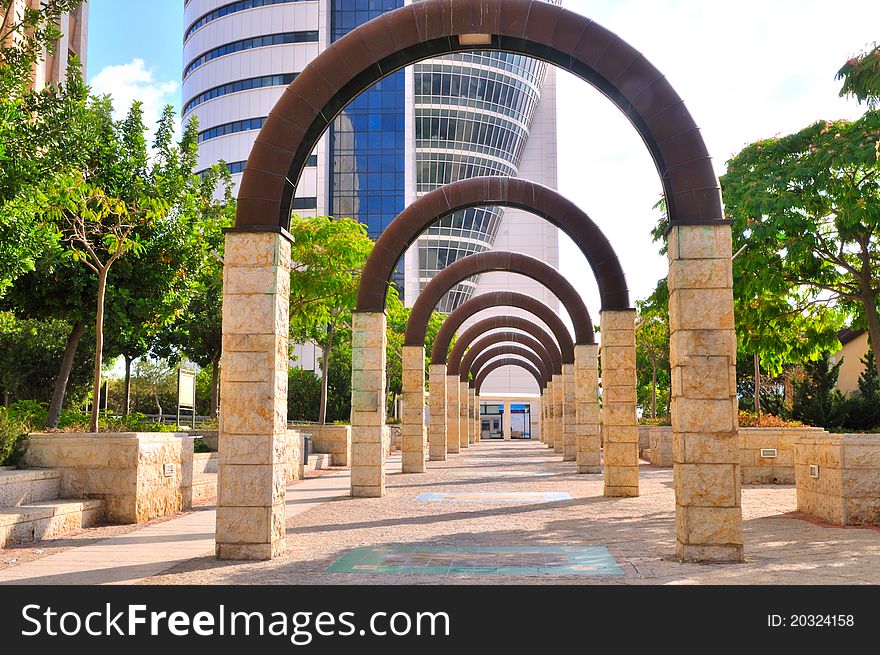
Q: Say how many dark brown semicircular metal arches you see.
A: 8